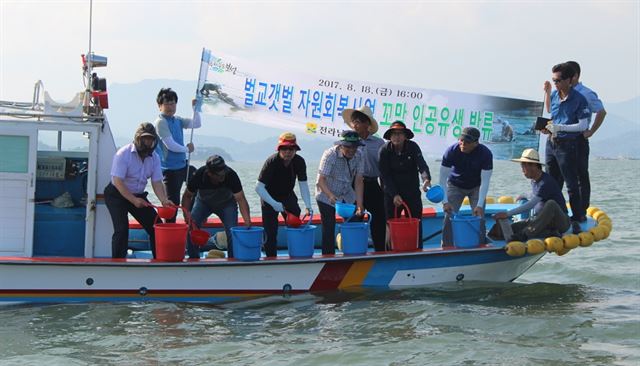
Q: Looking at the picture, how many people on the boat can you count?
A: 11